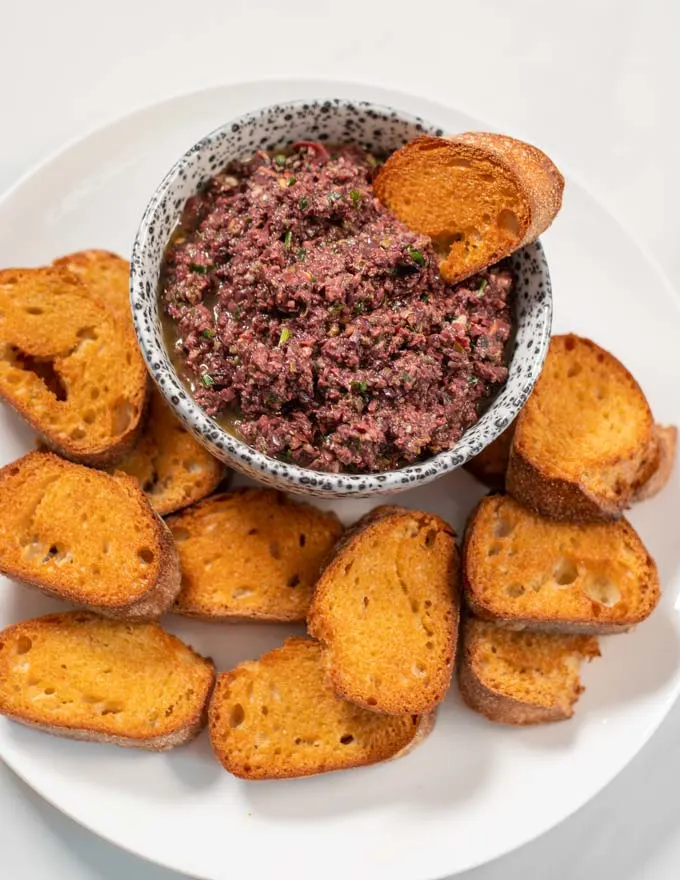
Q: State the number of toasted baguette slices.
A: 13